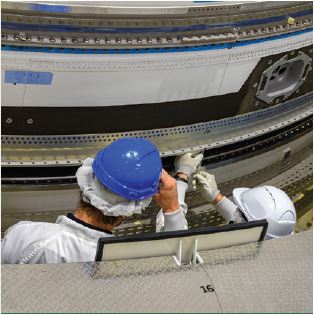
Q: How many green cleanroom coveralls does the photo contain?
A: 0